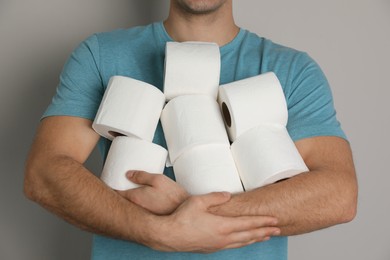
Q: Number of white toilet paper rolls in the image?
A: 7